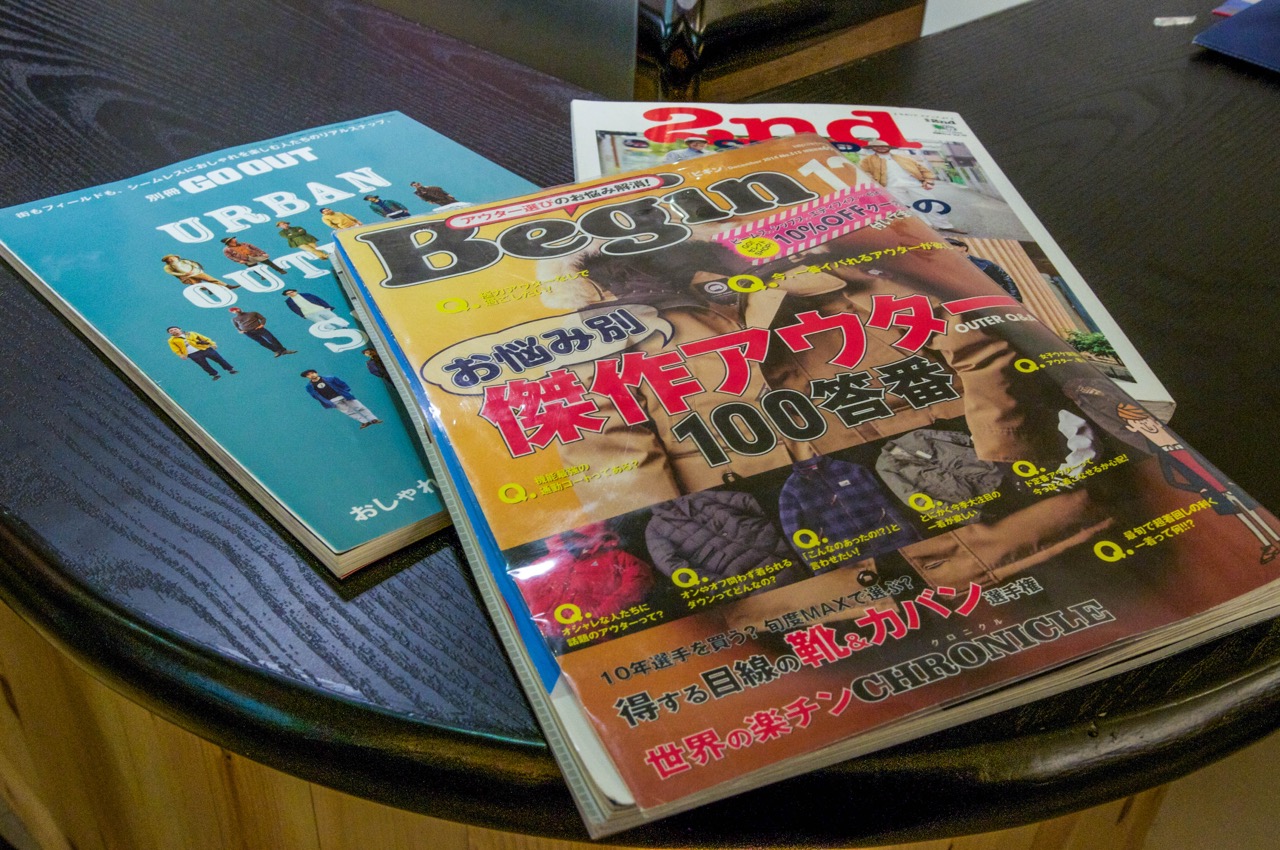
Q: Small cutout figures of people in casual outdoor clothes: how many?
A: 11